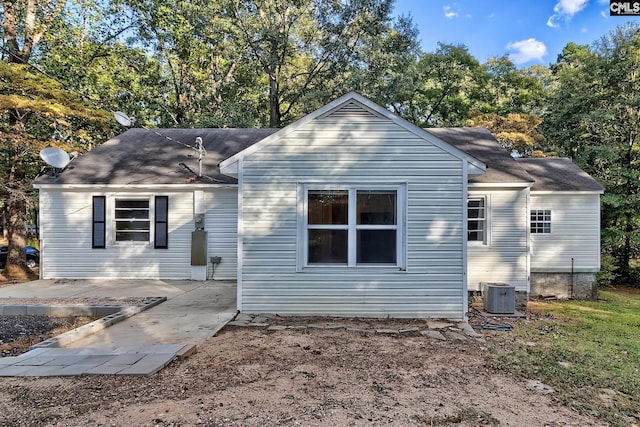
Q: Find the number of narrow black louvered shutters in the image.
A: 2